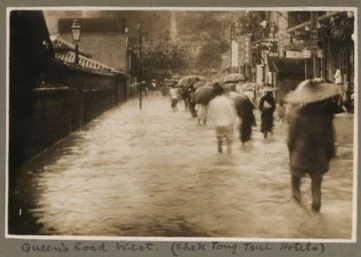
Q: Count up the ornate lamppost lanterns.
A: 1